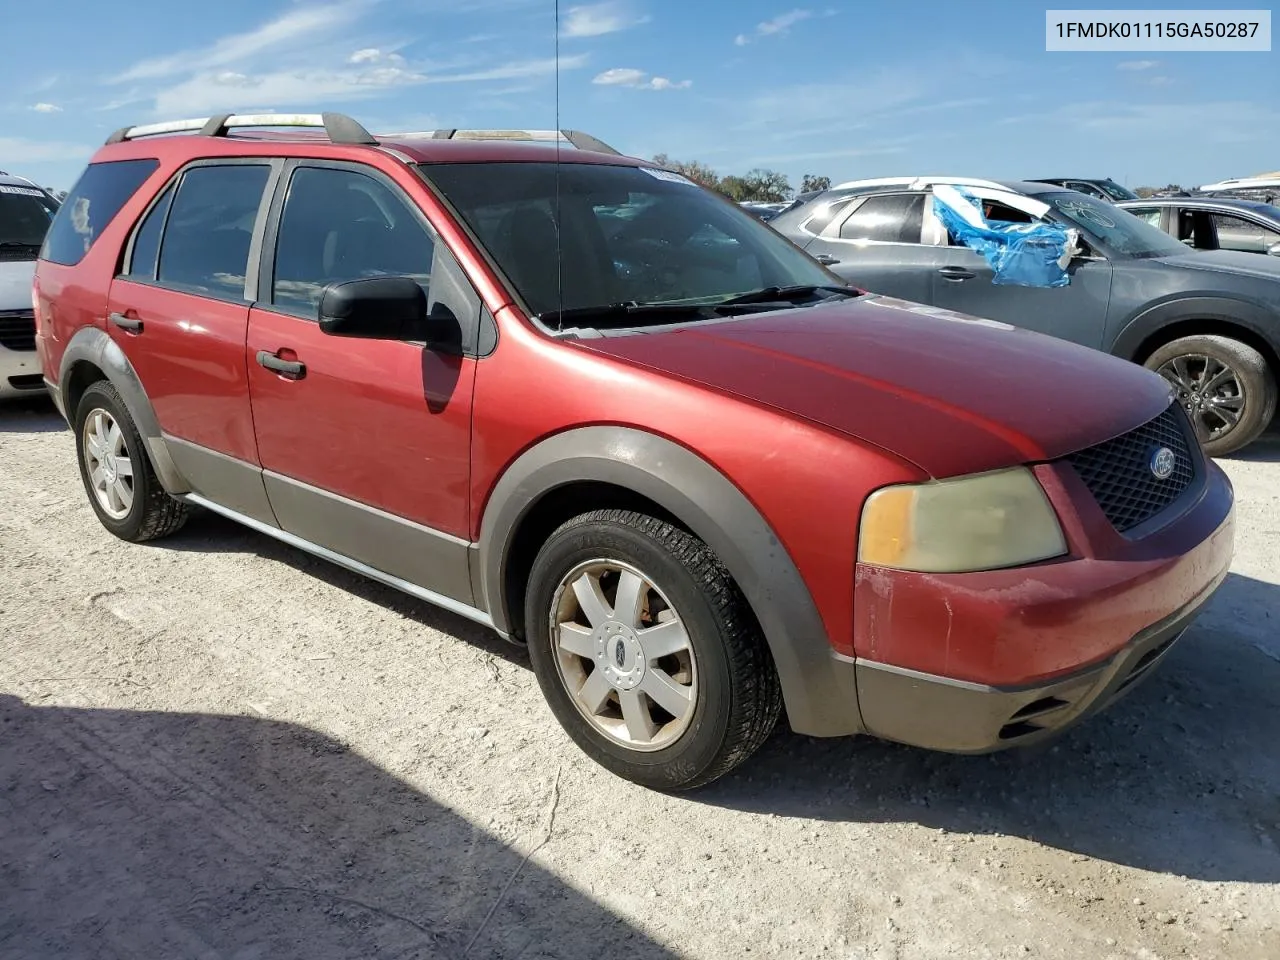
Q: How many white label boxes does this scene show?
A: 1